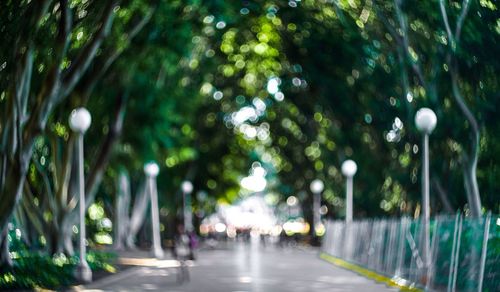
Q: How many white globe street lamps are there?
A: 6